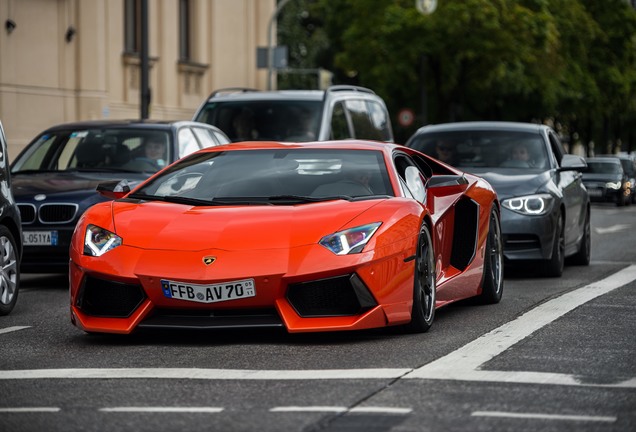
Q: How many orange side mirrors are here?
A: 2